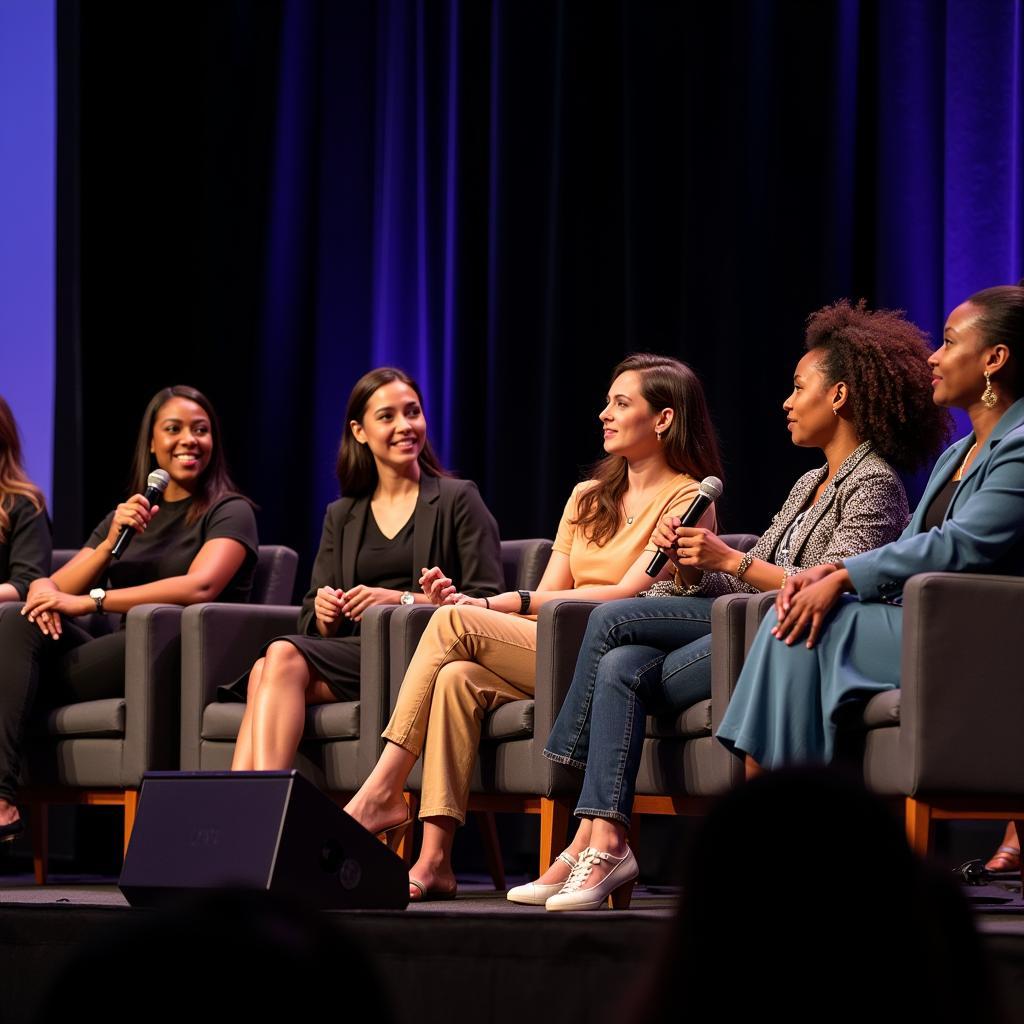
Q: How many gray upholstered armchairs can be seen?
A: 5